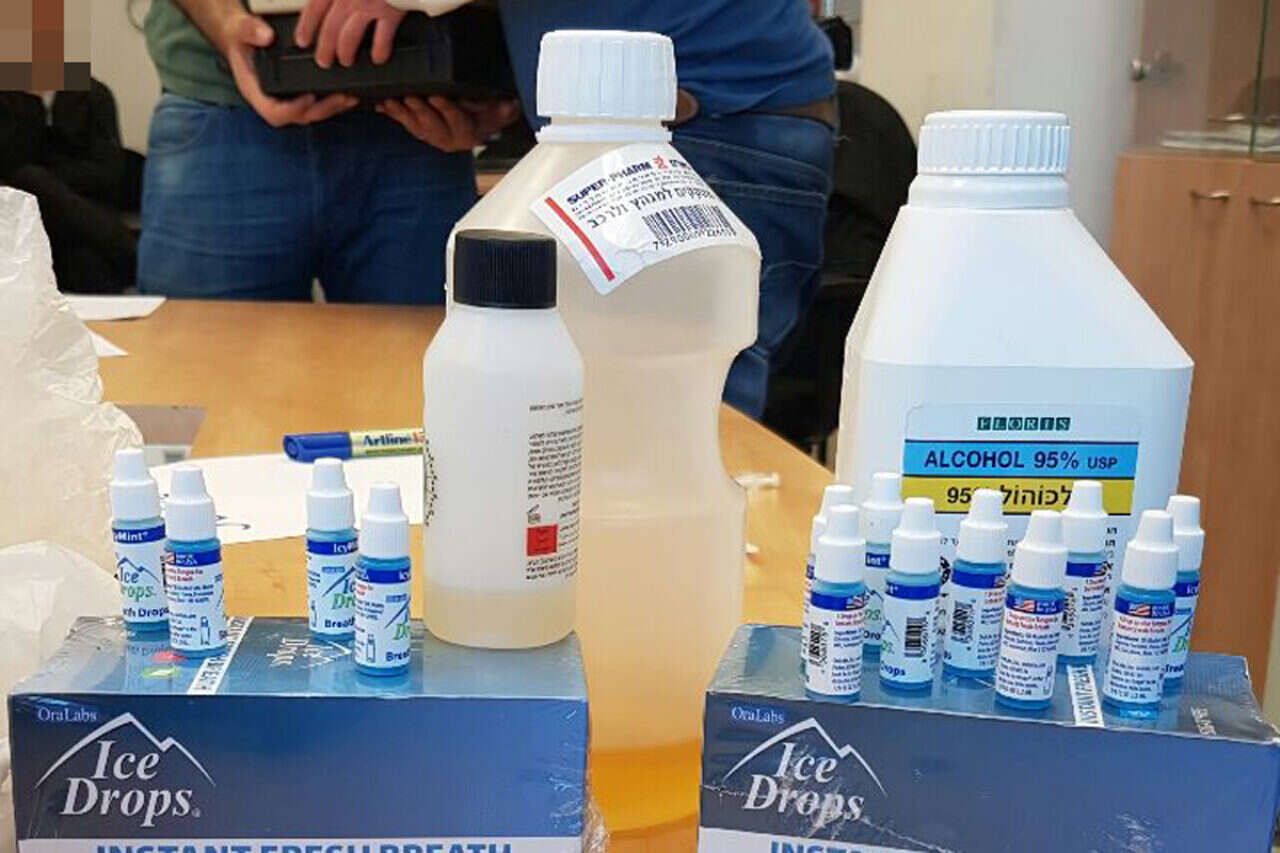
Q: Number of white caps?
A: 15